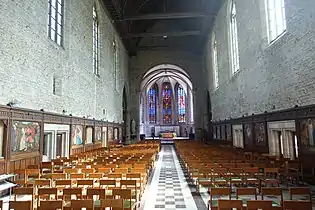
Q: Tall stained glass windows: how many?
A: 3